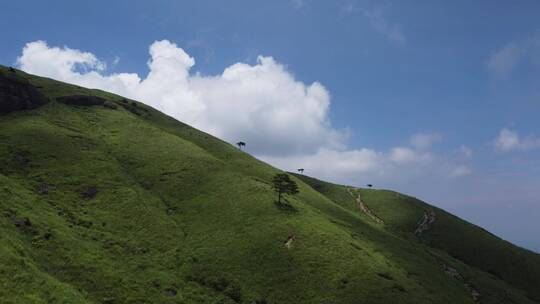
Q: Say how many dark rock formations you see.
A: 2